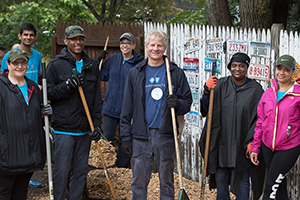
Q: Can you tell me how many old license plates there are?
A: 11